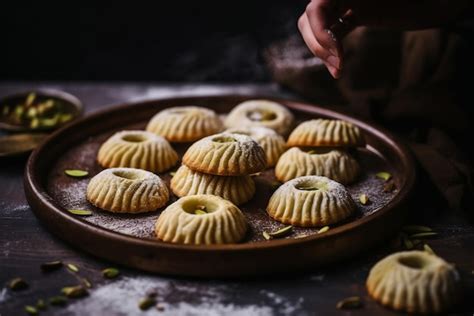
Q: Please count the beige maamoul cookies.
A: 12